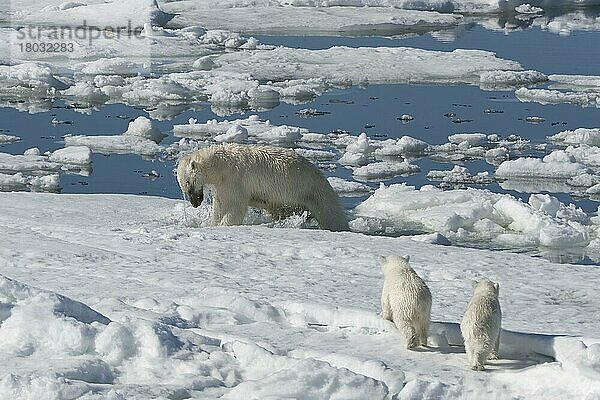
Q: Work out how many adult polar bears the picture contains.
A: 1